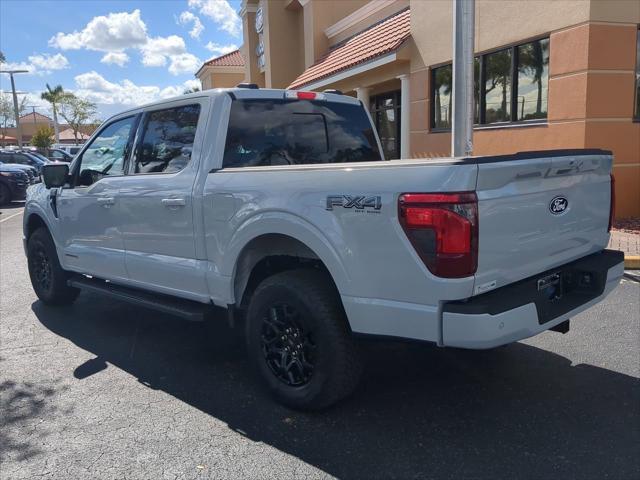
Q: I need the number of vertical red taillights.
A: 2